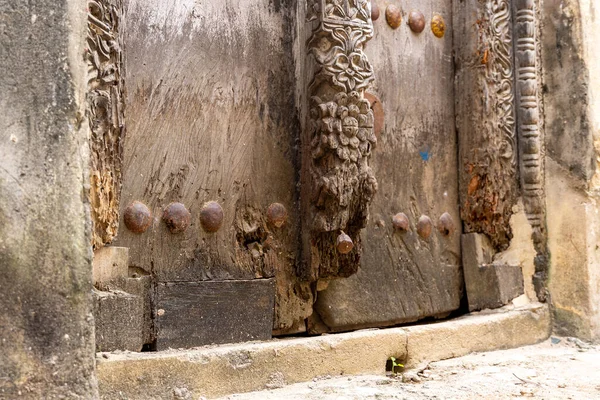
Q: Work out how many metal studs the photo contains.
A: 12